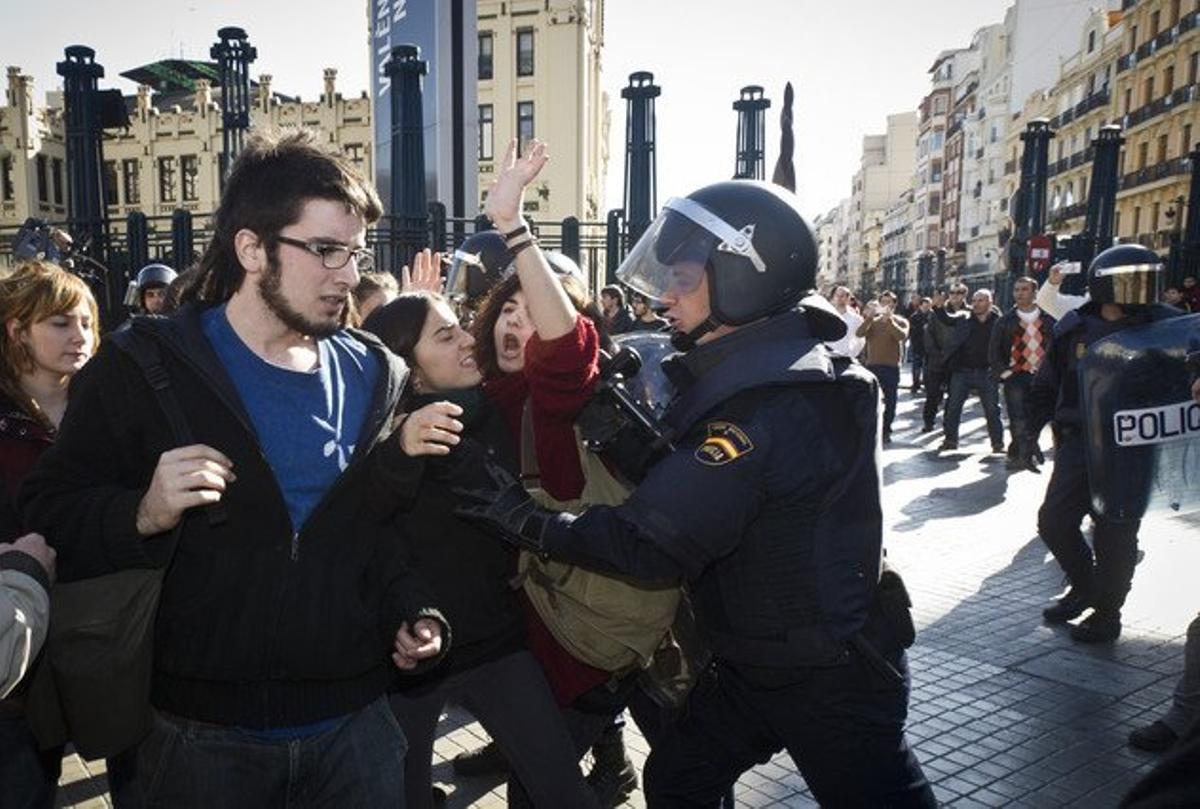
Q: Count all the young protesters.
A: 4